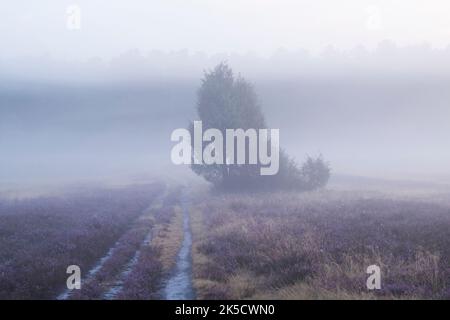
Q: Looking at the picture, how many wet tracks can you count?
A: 3